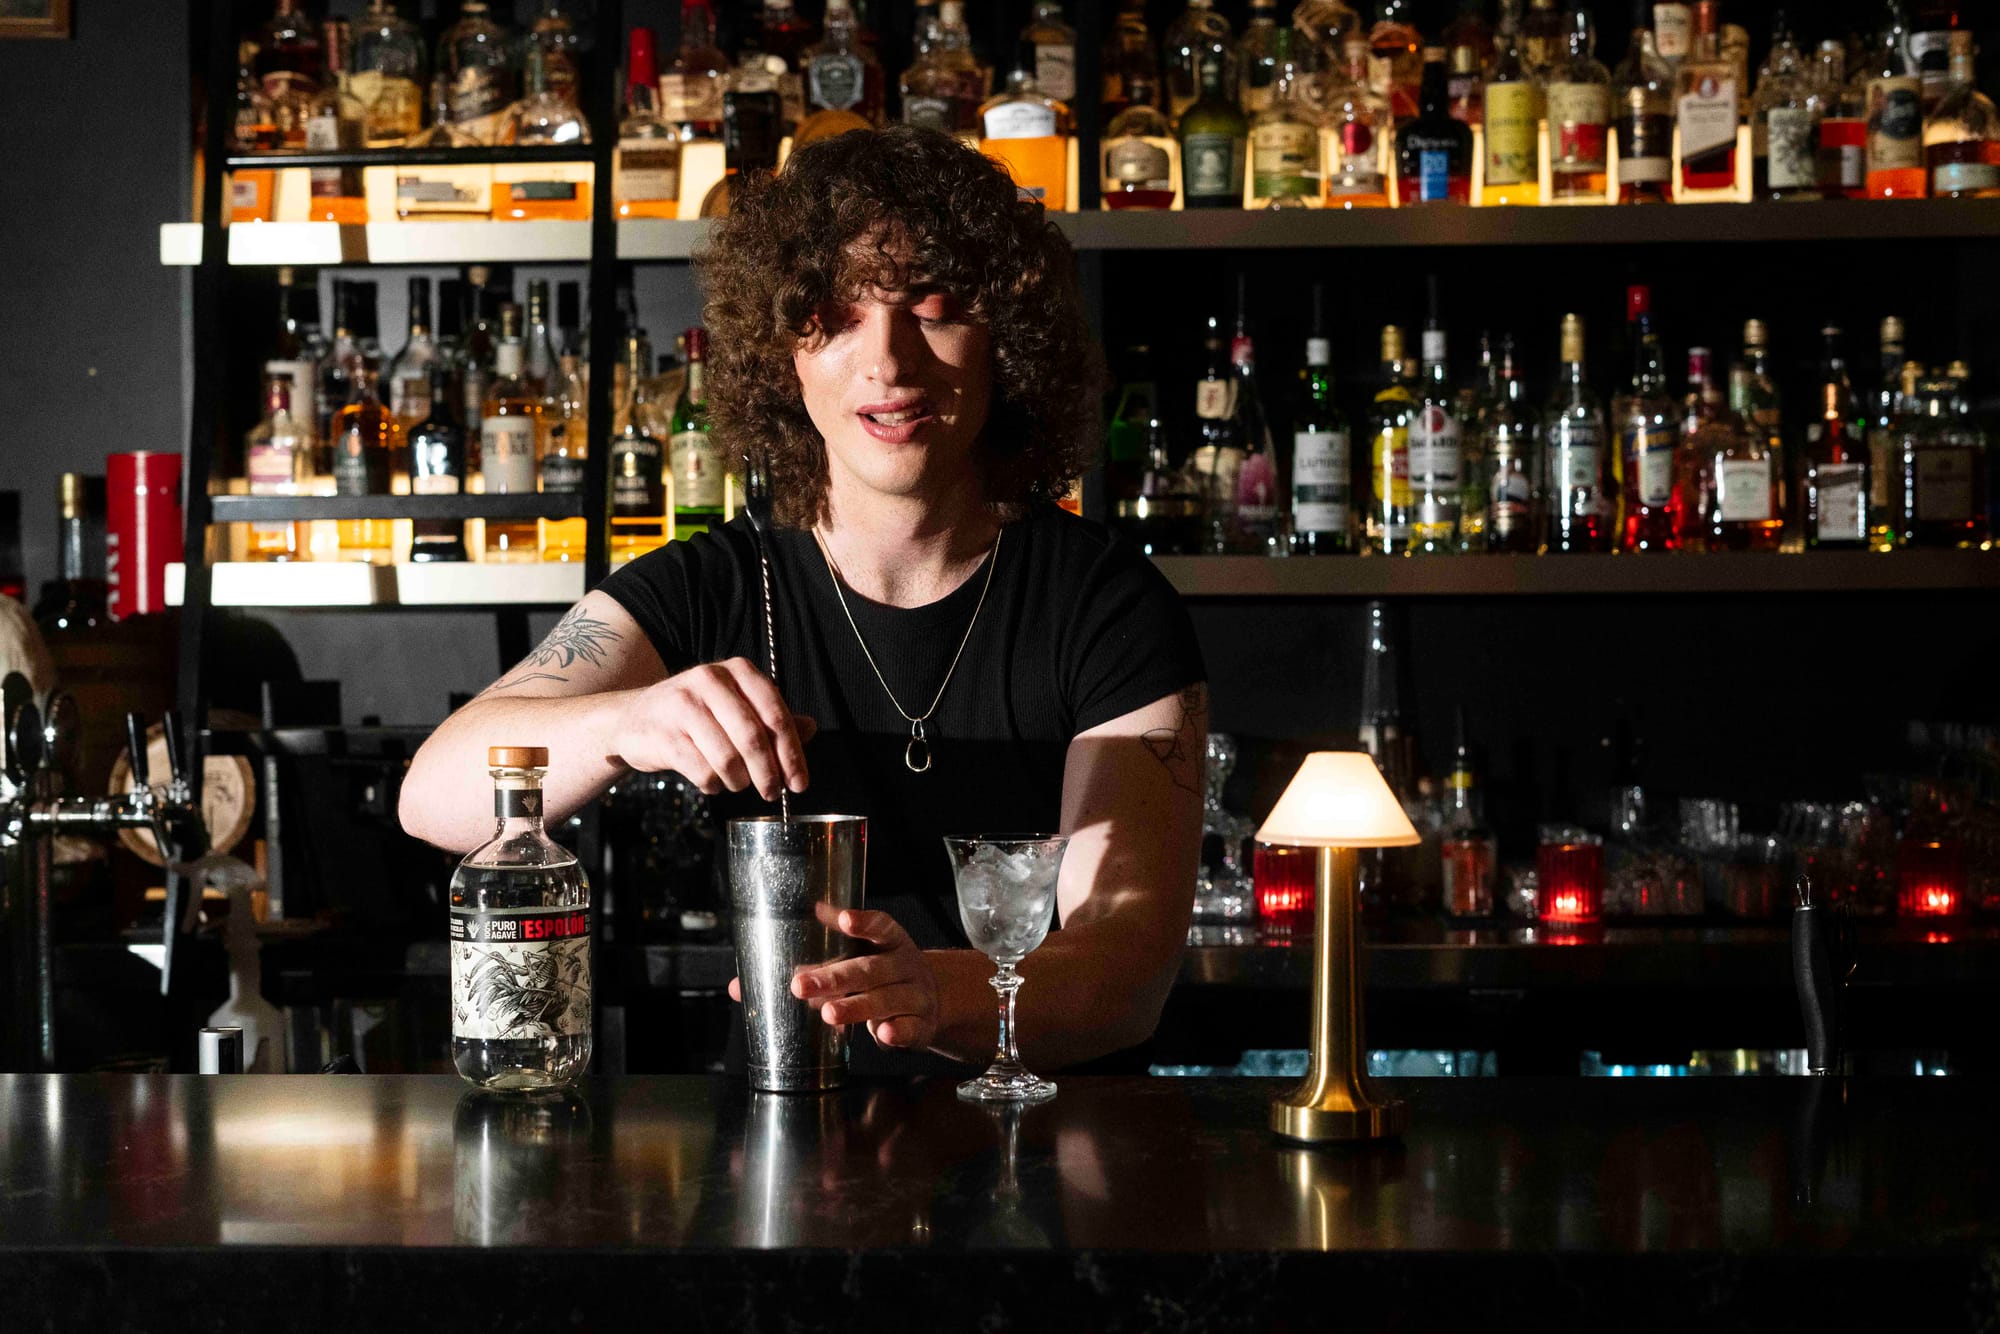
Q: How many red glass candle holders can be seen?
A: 3